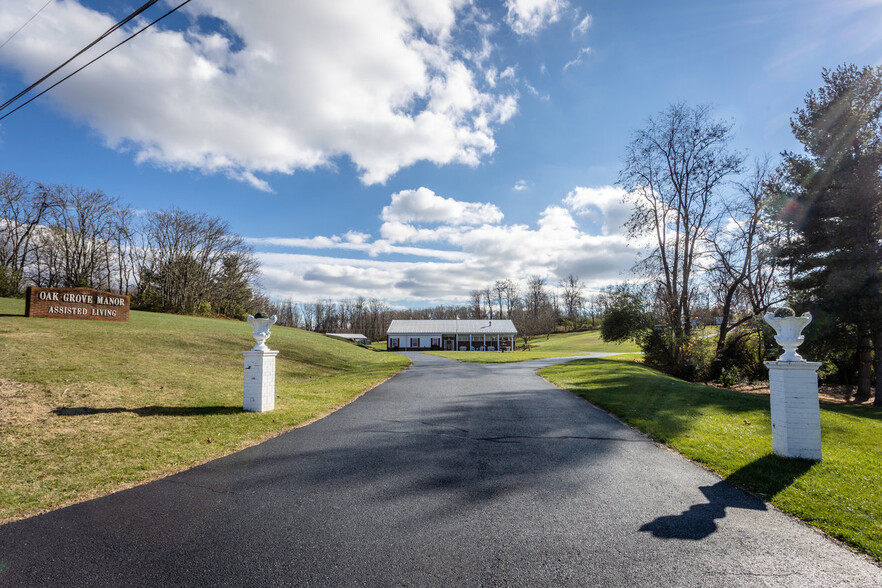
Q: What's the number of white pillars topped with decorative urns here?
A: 2